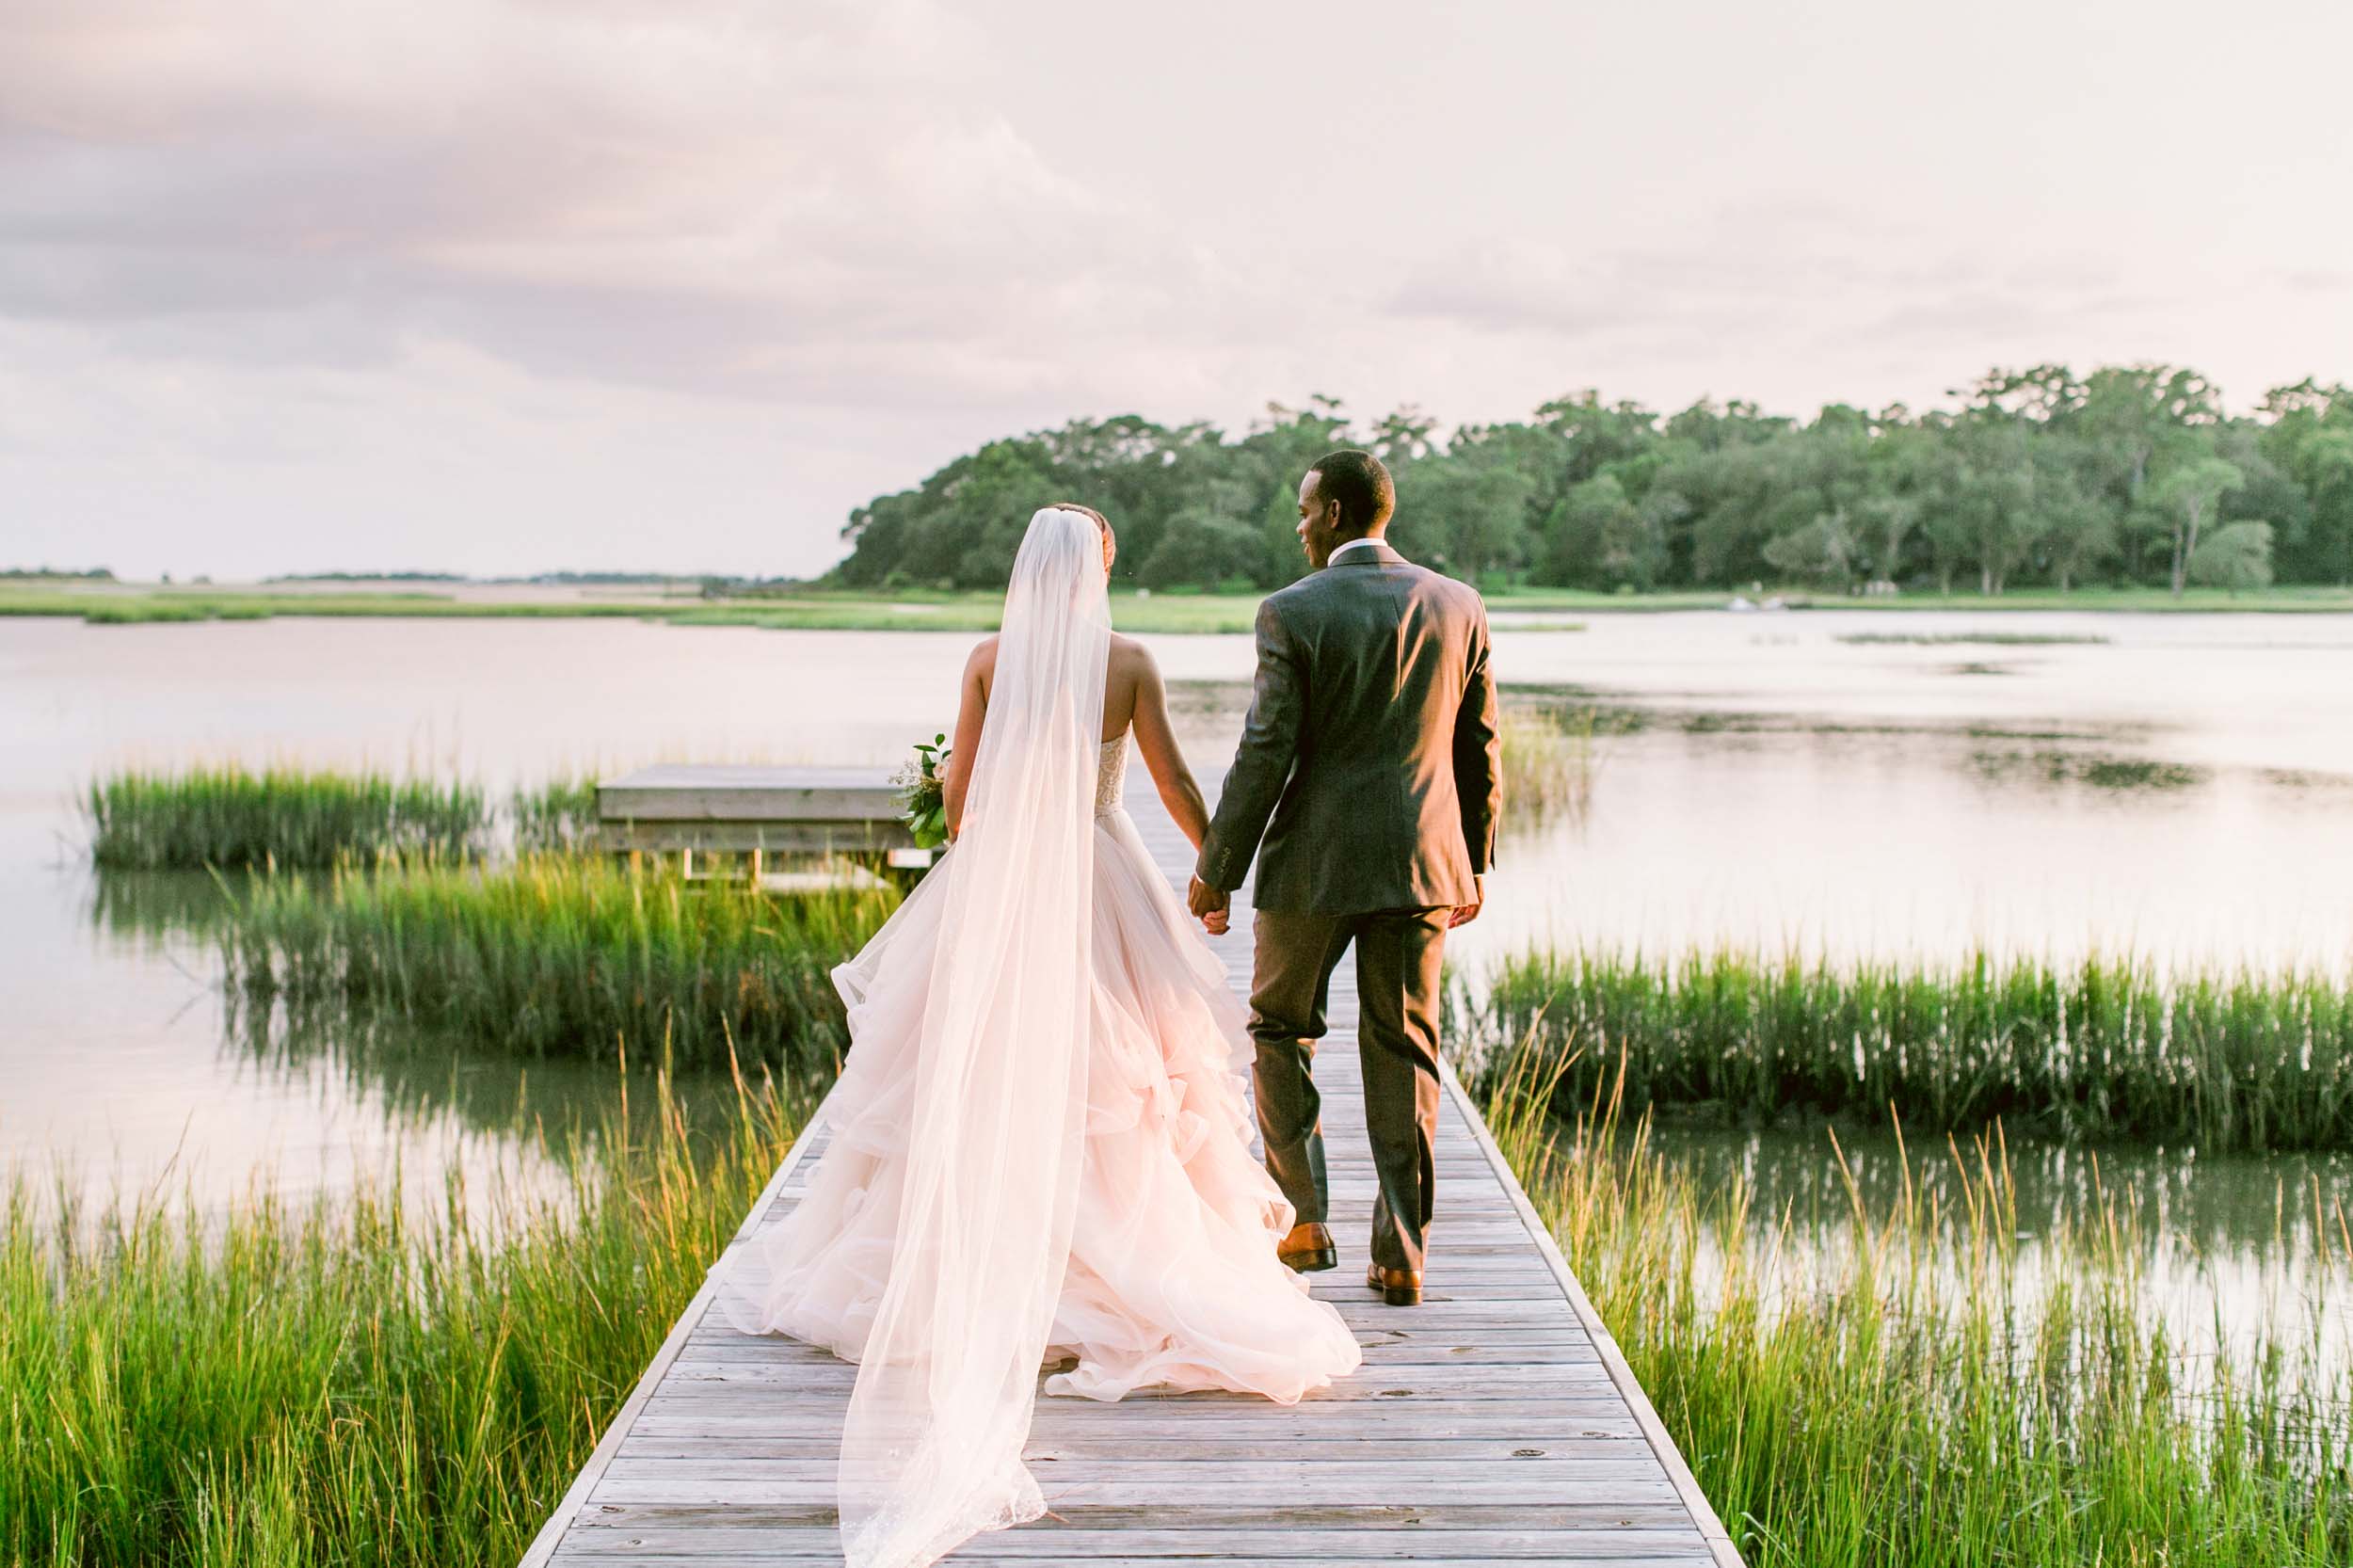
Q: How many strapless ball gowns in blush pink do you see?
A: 1